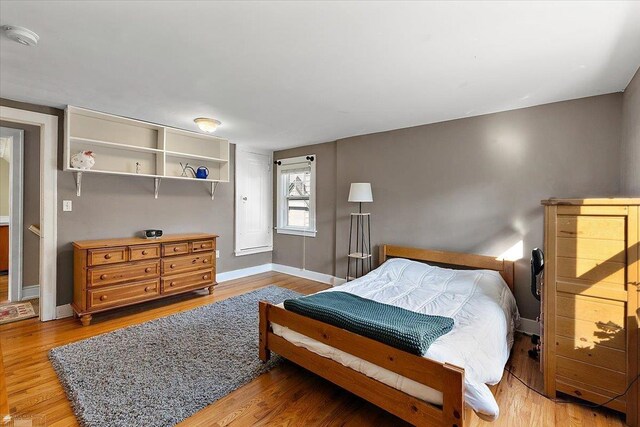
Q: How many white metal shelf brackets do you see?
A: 3